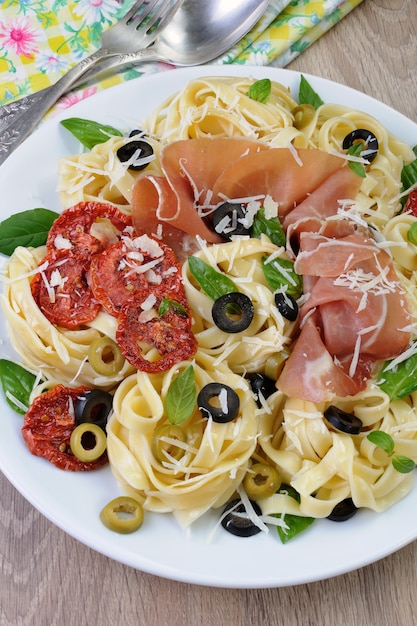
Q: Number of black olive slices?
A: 12